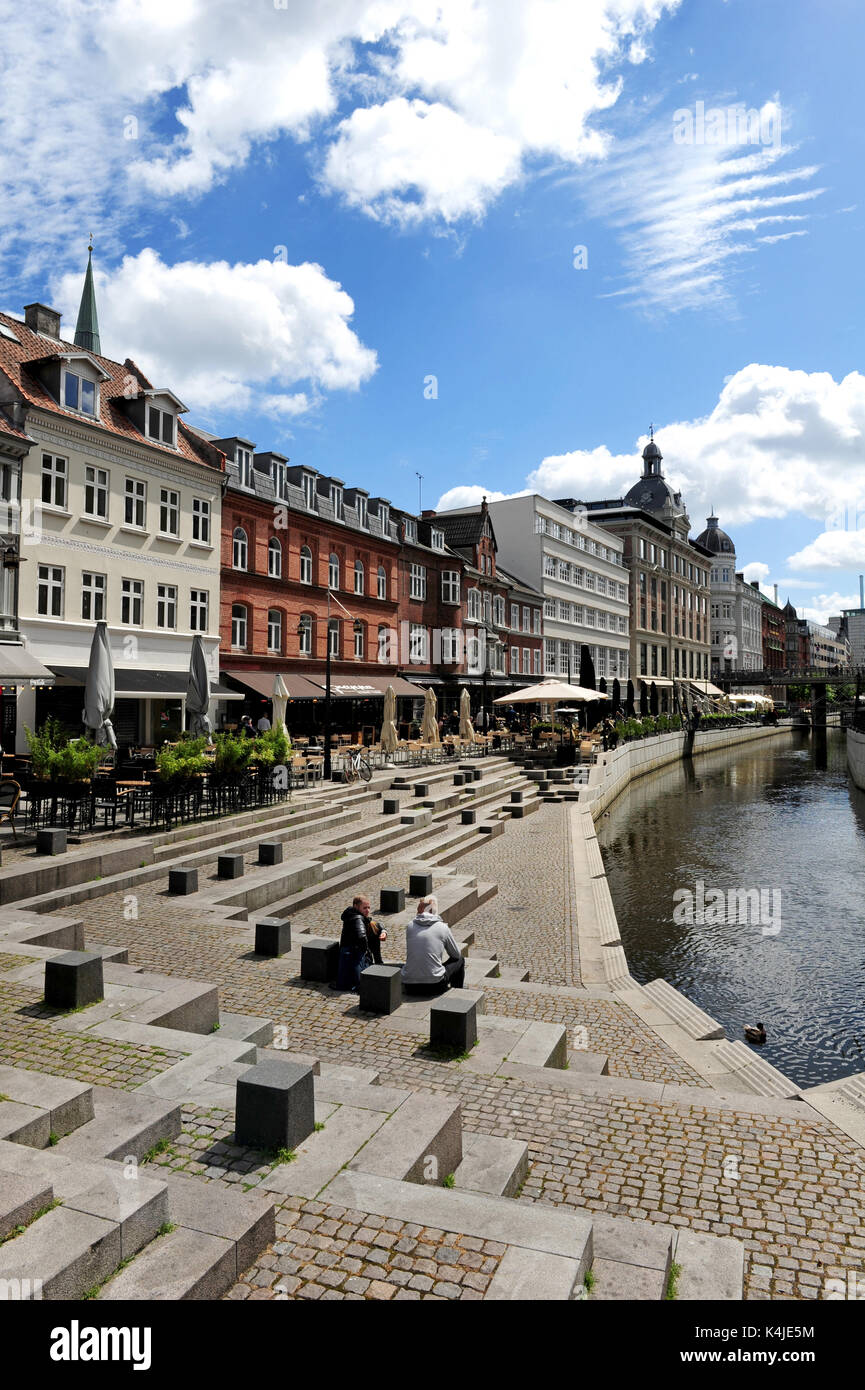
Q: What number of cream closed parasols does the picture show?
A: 4